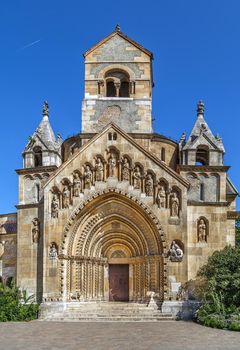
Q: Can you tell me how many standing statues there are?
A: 13